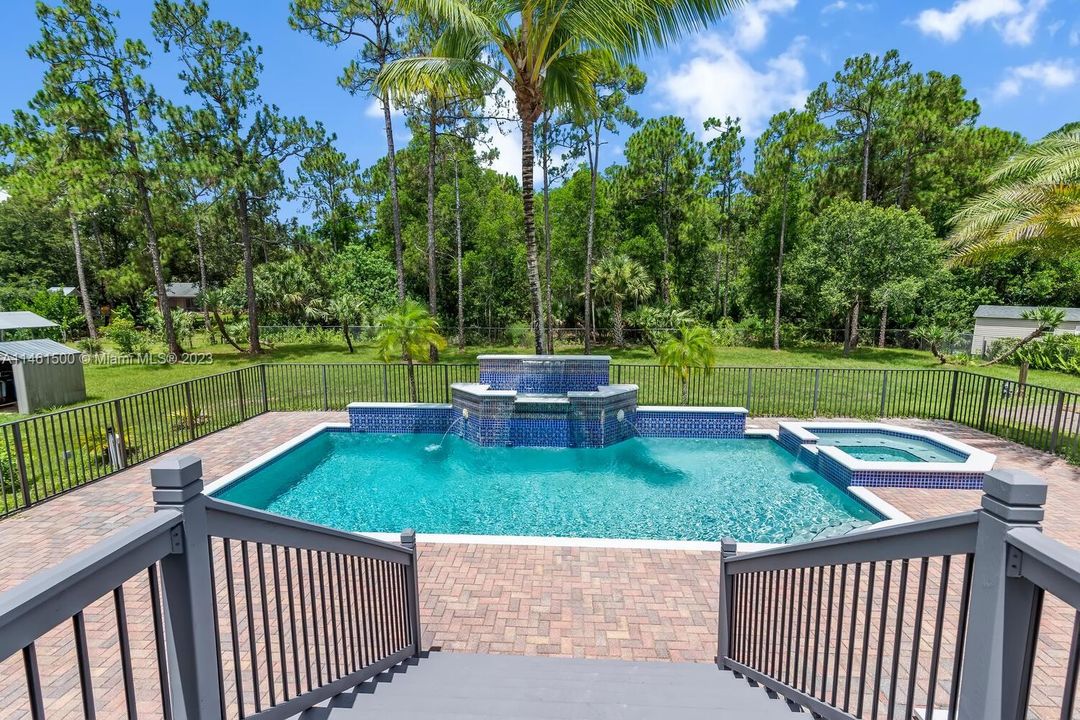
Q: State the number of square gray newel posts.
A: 4